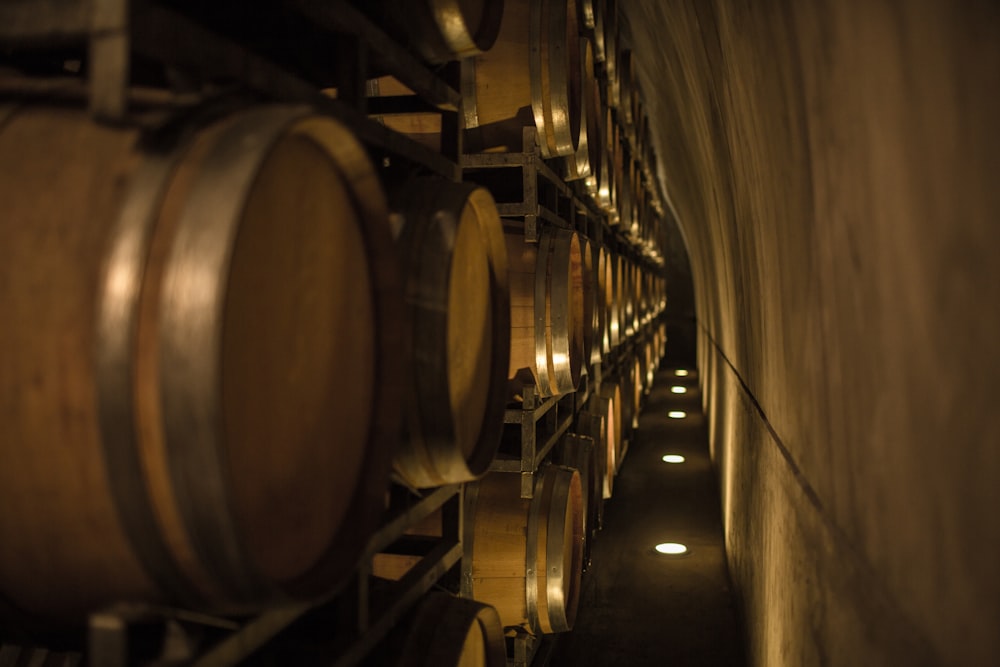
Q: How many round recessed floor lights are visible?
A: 5